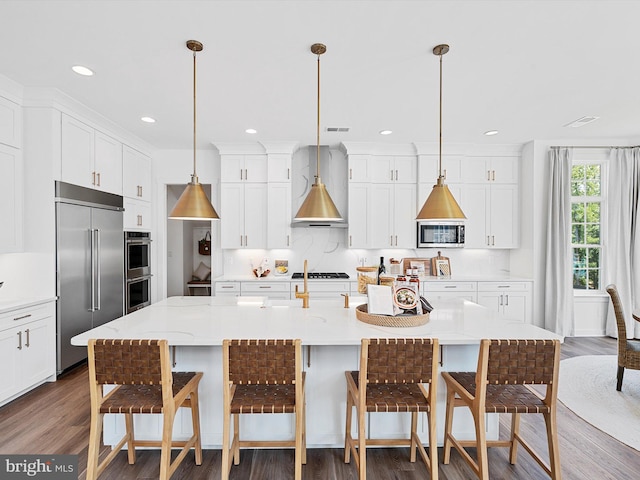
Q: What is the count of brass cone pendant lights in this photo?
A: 3